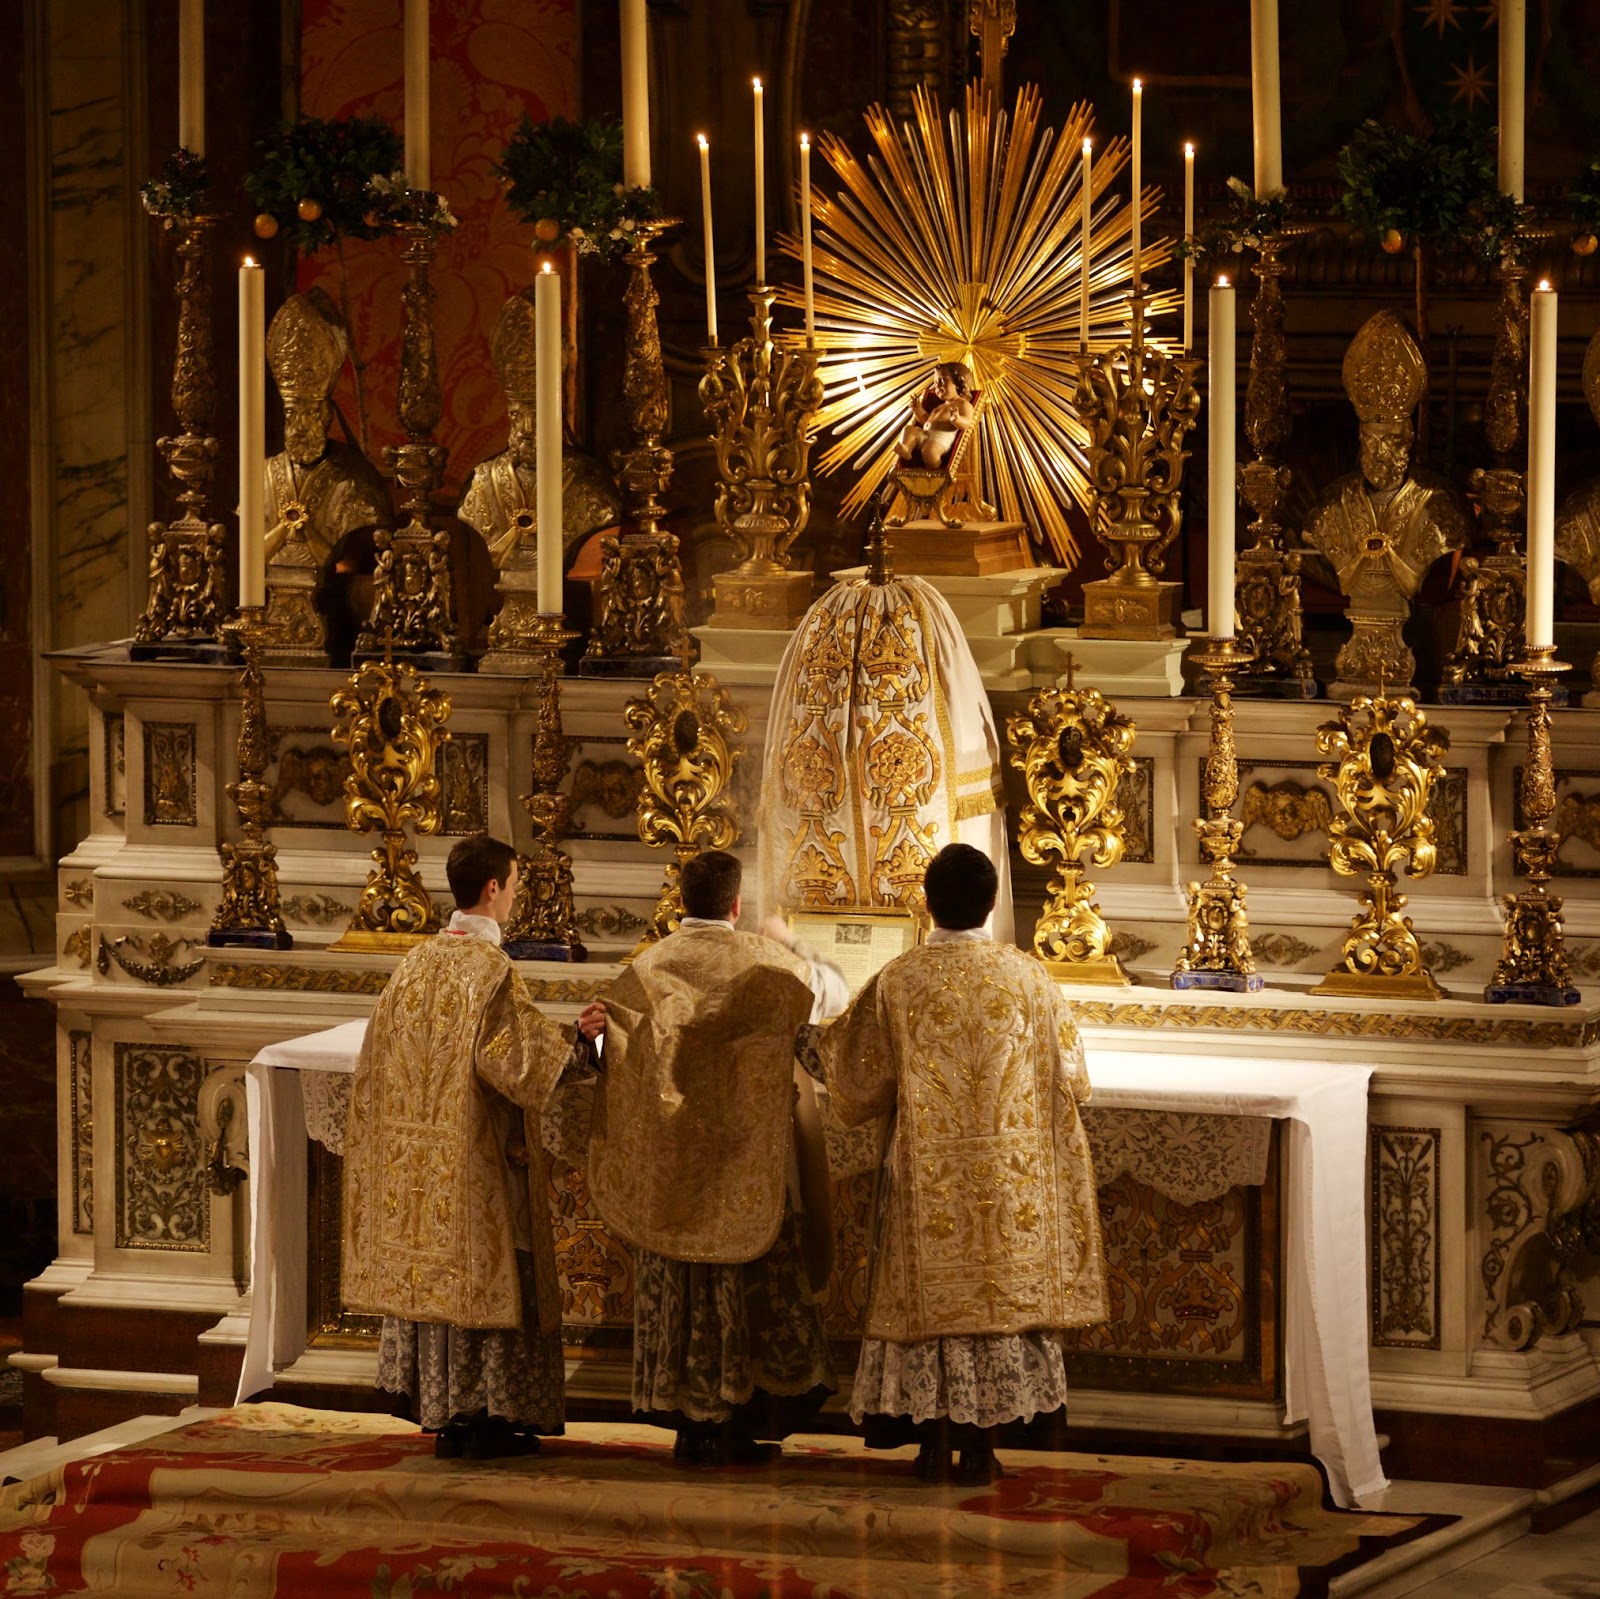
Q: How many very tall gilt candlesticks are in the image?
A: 5